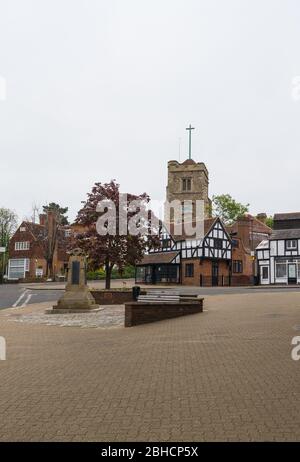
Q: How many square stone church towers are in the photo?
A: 1